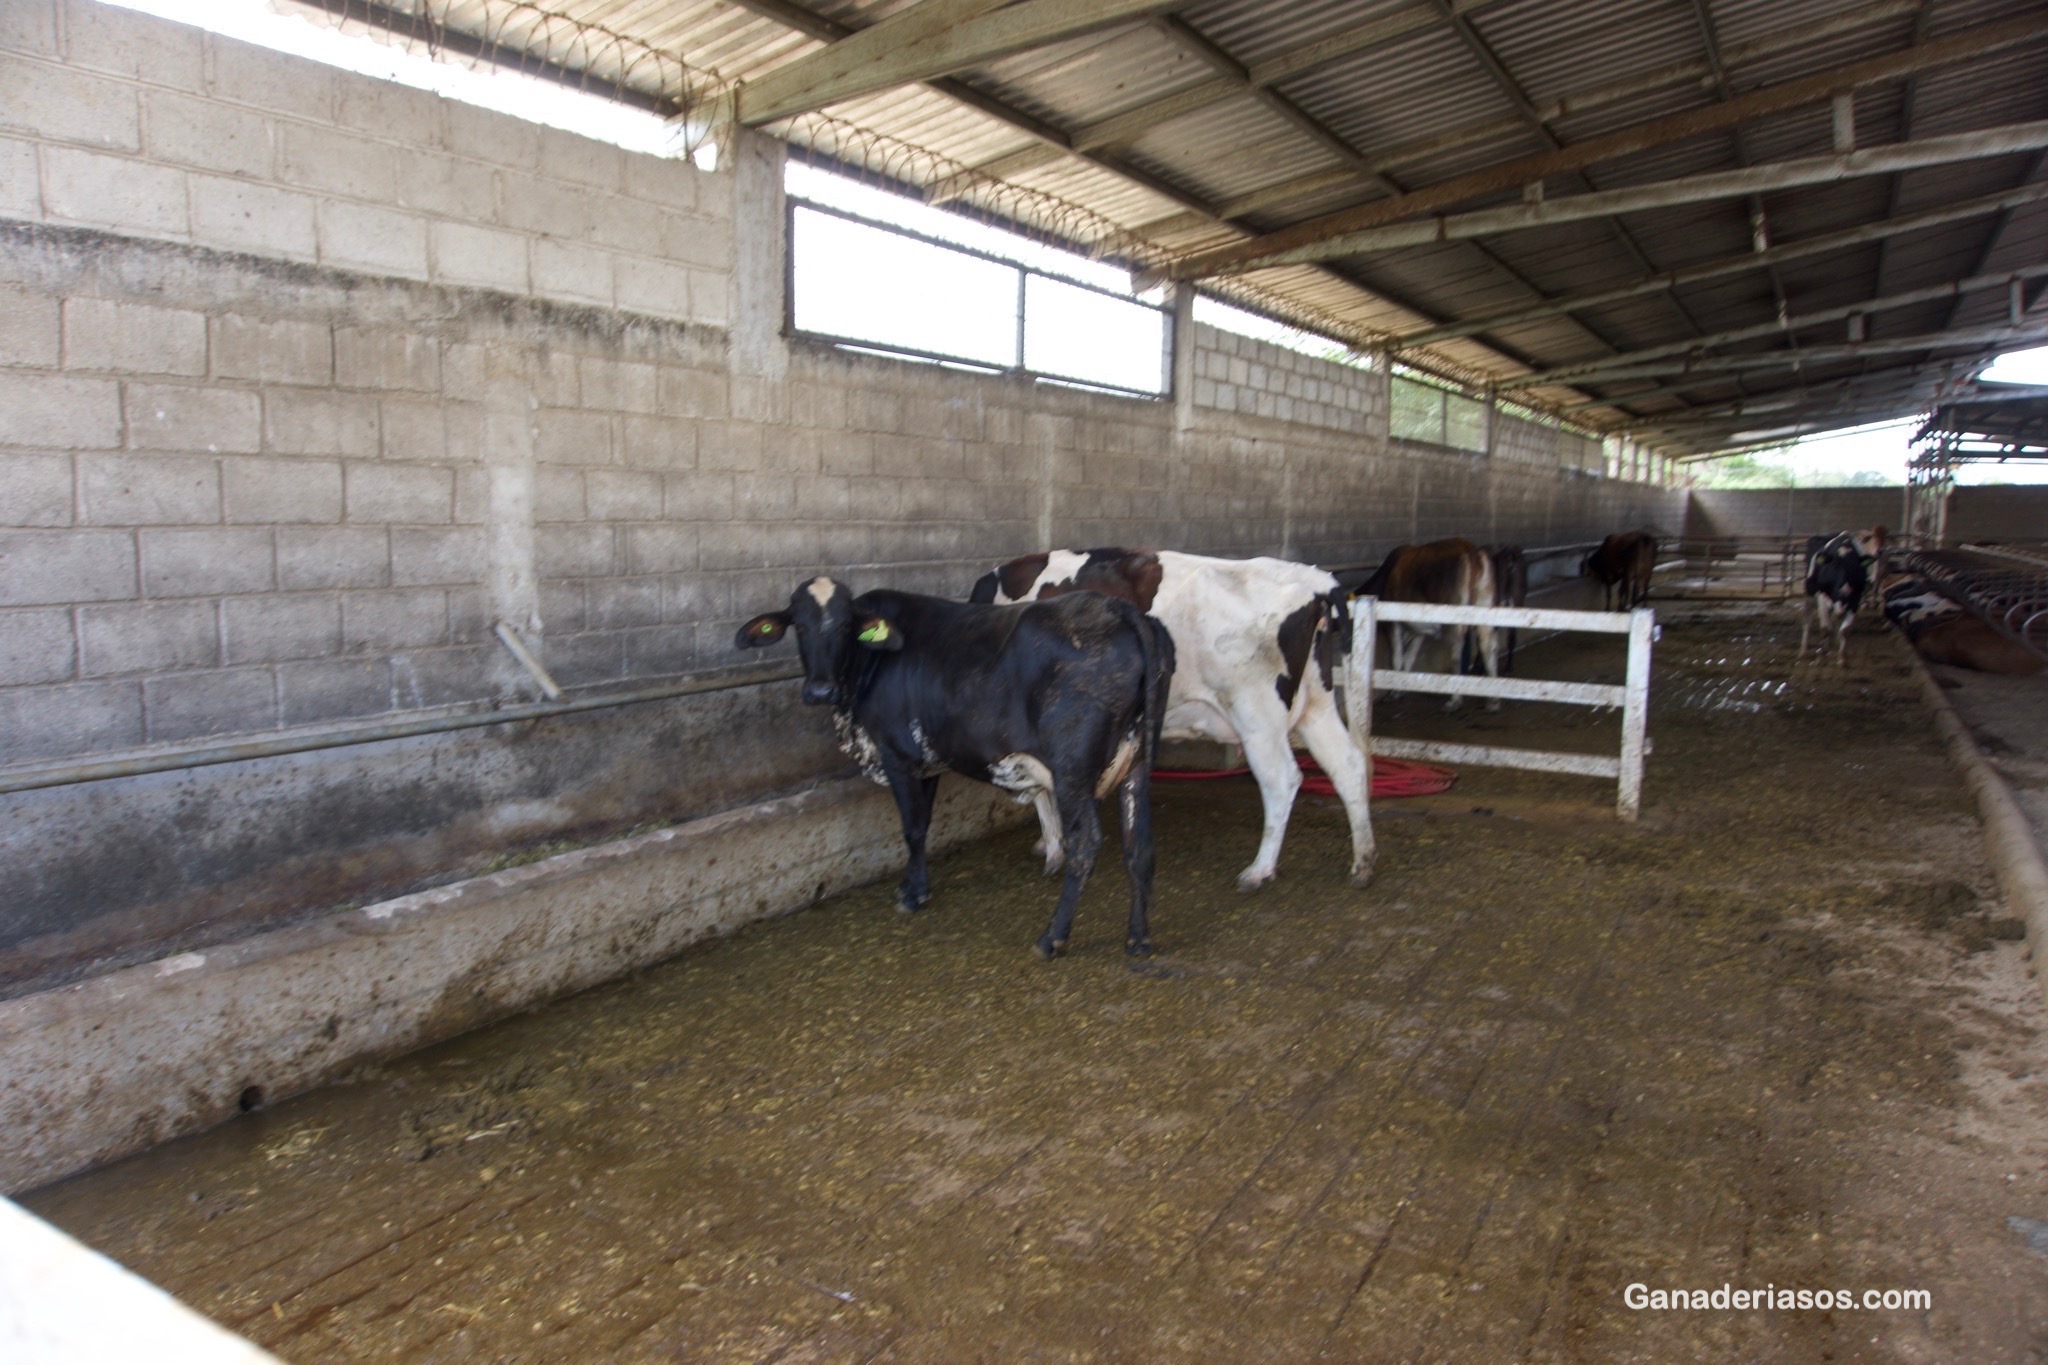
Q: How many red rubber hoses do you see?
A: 1